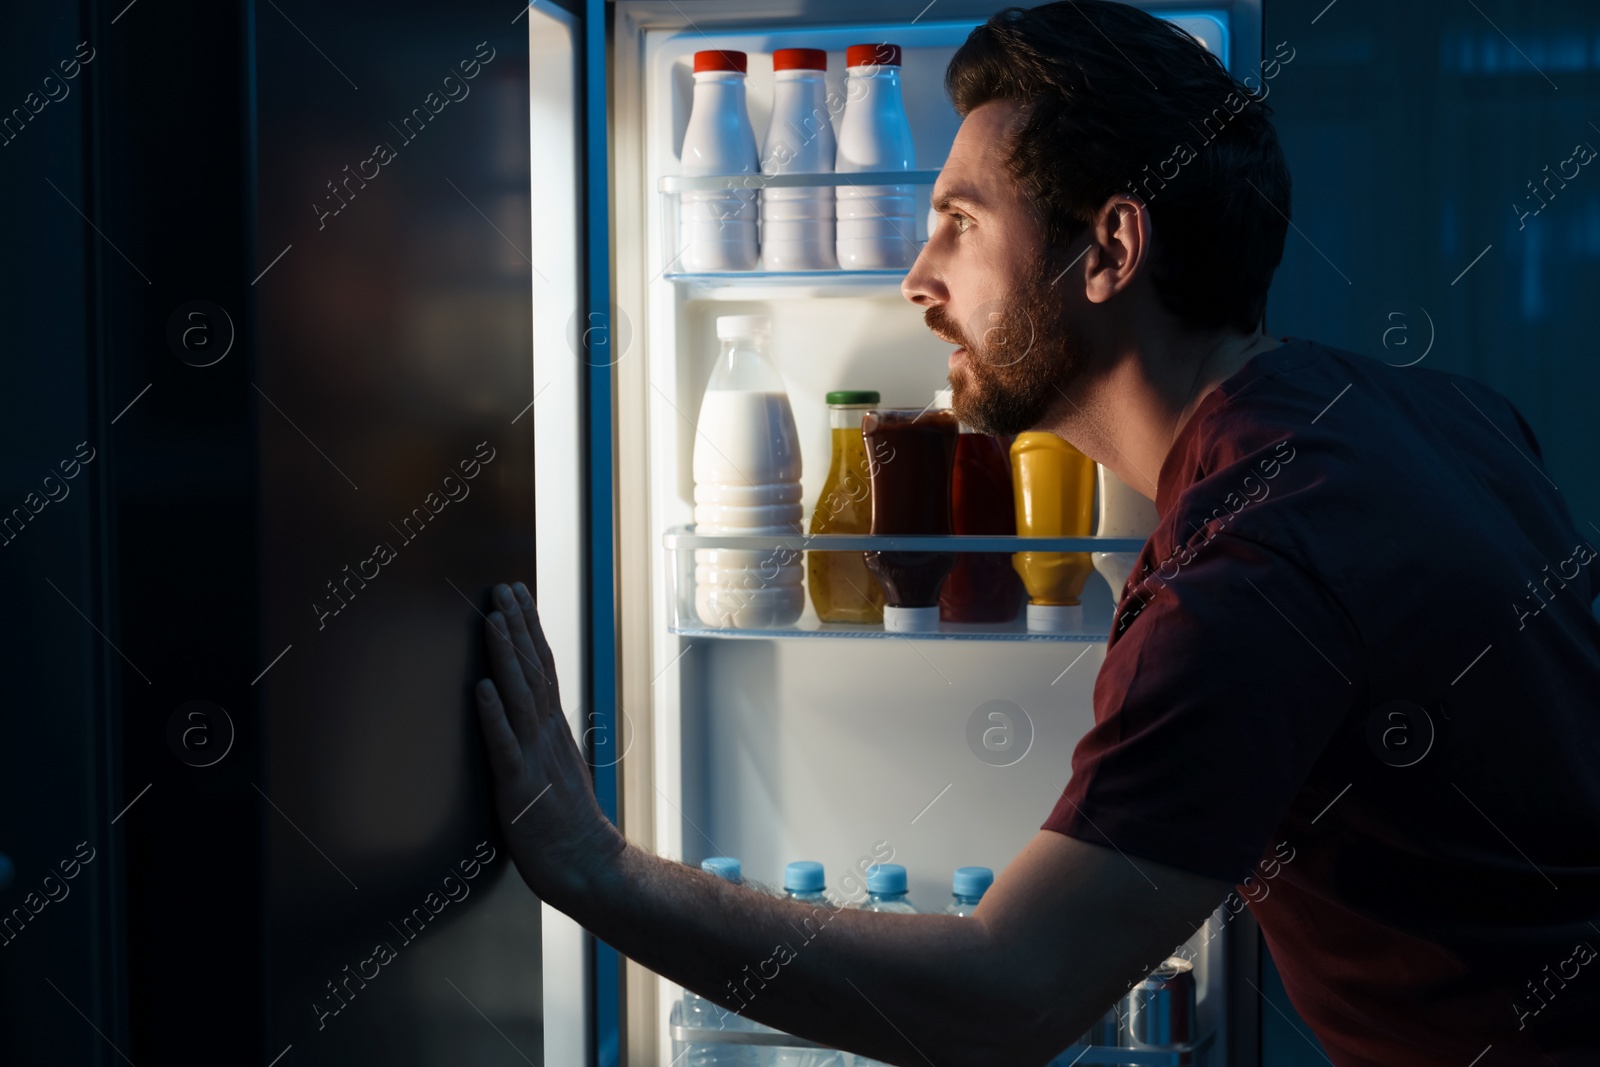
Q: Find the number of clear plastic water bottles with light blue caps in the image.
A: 4